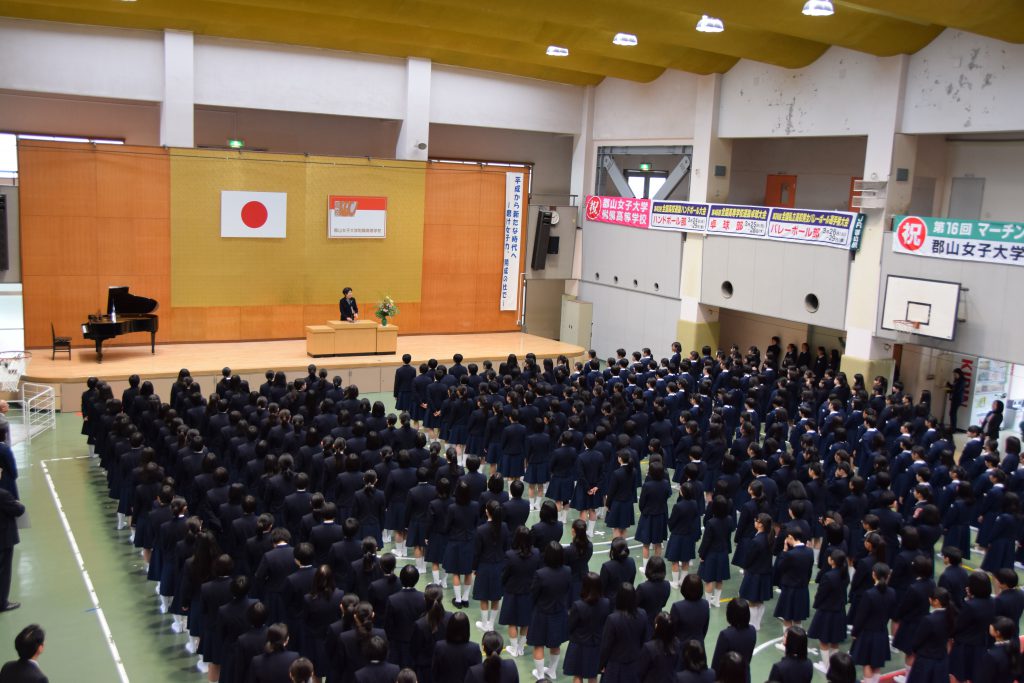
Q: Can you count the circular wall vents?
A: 6